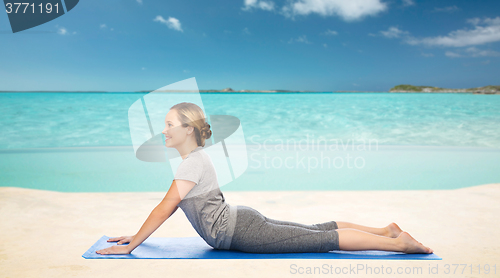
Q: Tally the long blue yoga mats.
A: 1